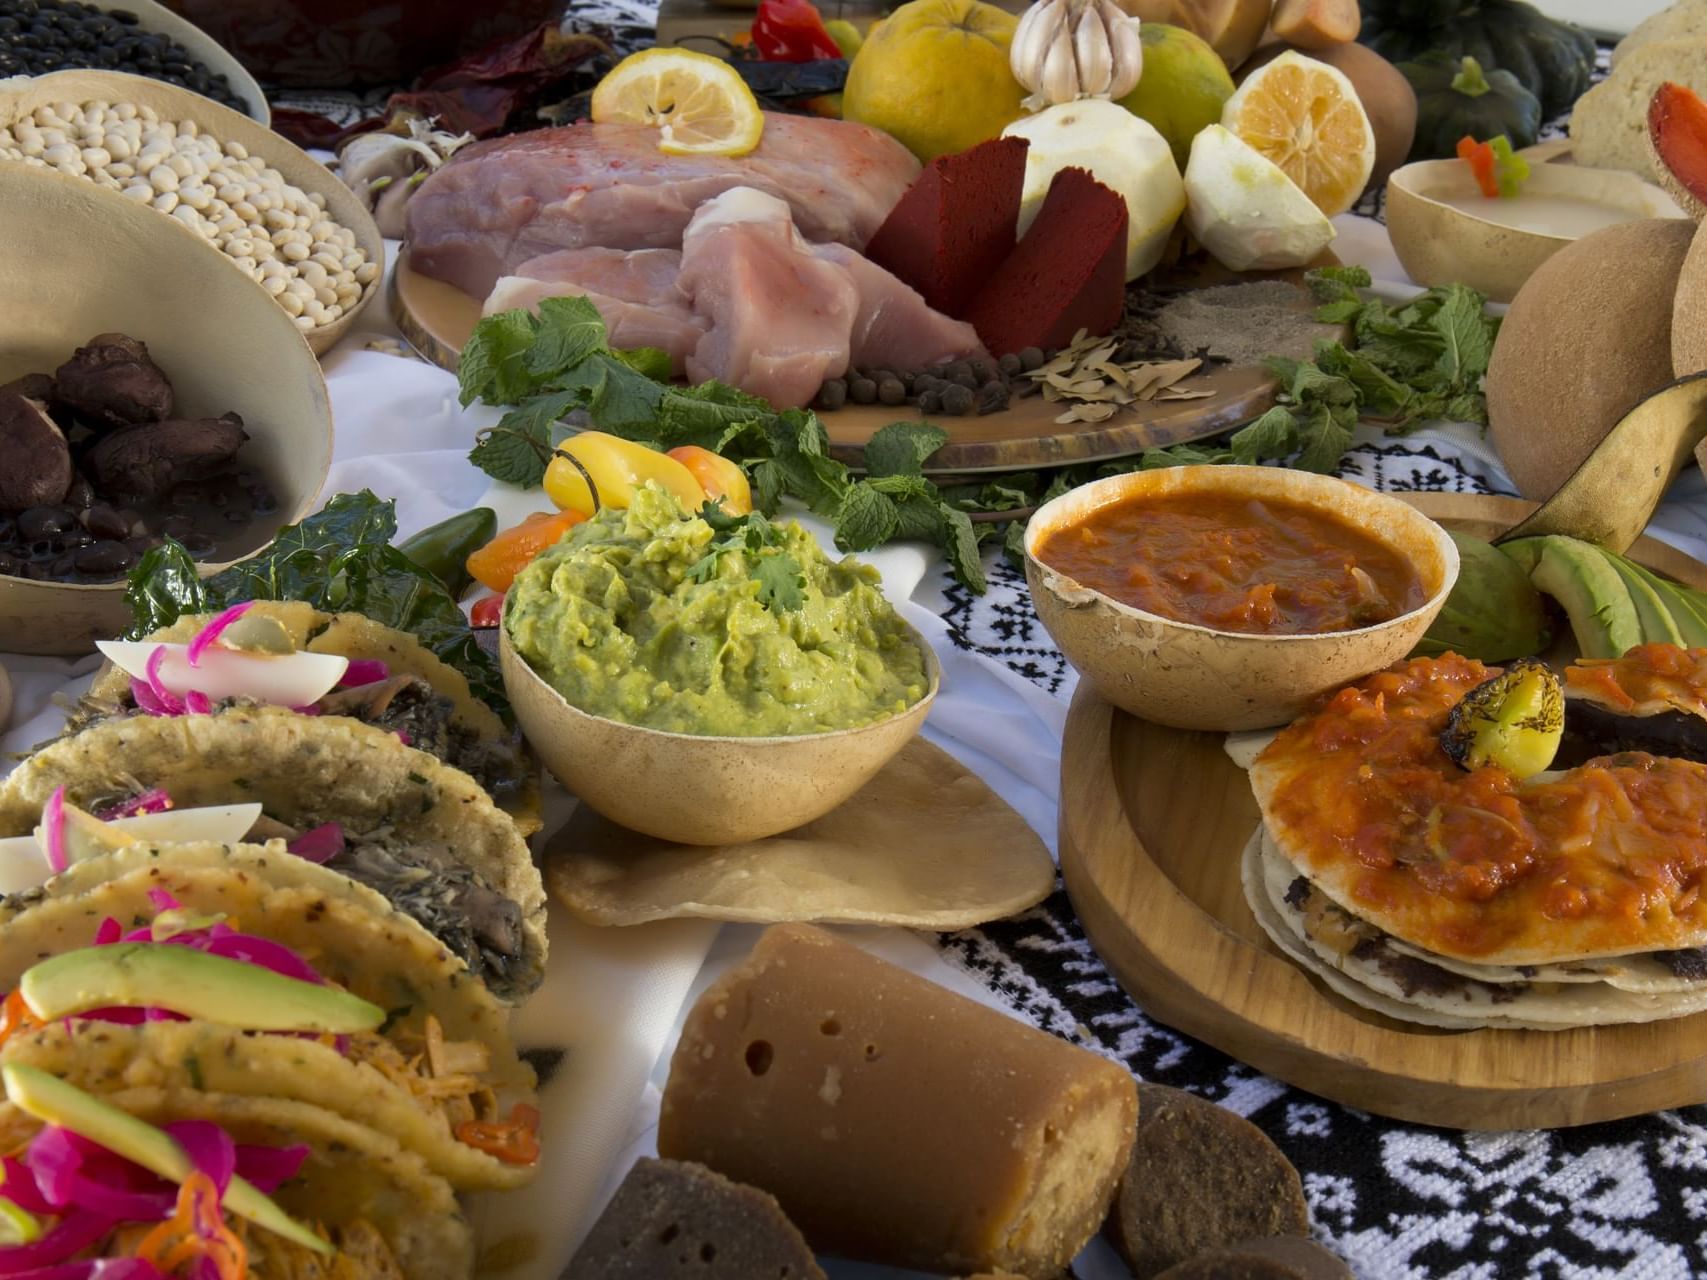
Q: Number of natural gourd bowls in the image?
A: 6